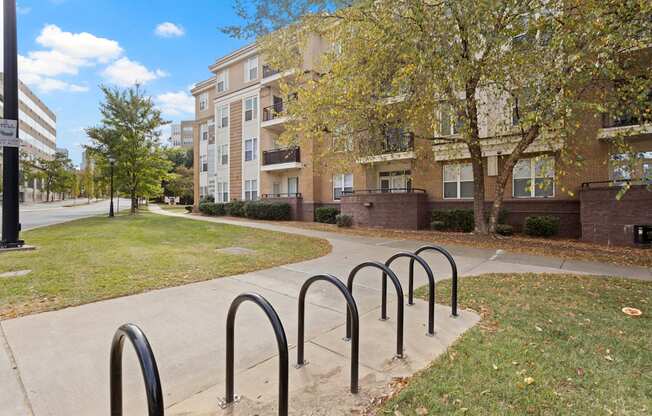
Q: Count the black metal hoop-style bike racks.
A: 6